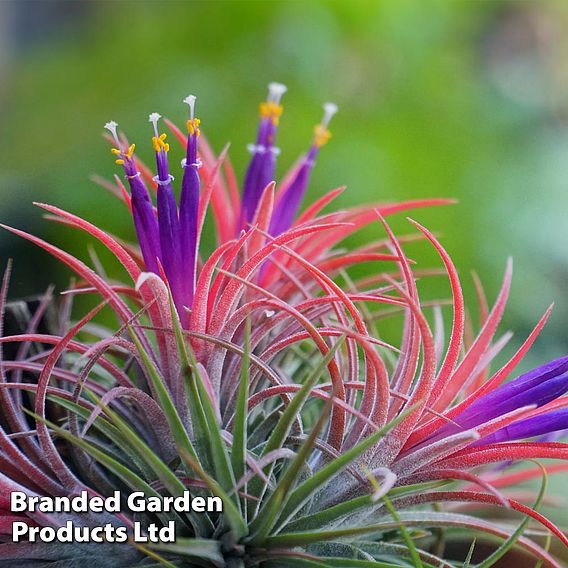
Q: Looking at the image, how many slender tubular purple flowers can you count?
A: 7